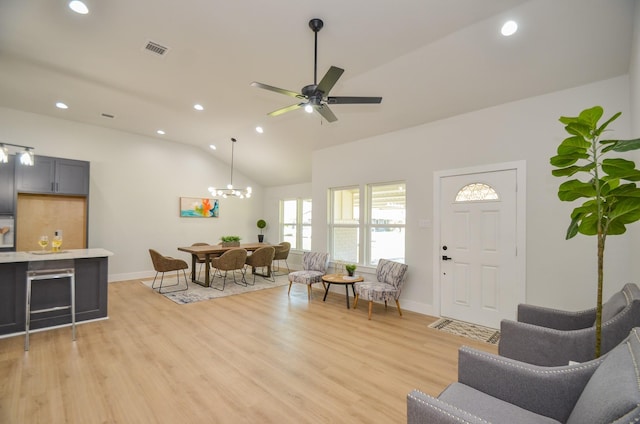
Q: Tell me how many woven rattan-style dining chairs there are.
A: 6